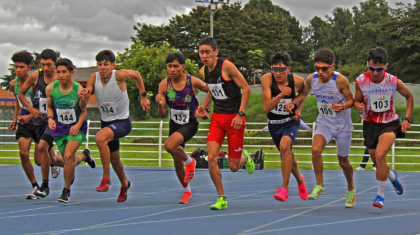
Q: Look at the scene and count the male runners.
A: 9